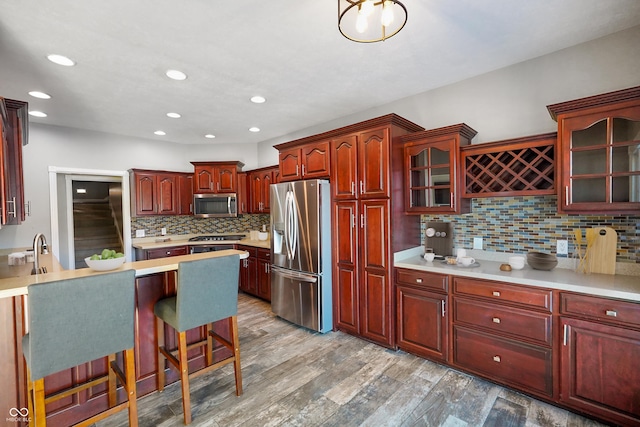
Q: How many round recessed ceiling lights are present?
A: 9